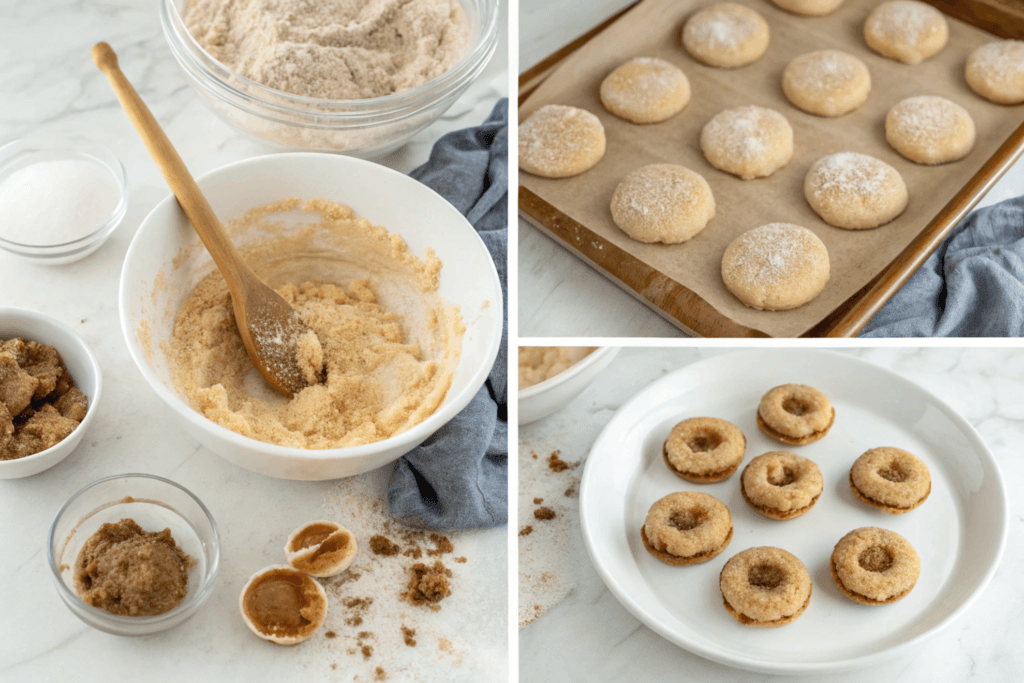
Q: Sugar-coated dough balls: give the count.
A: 12